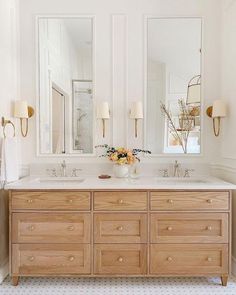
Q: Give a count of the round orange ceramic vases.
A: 0